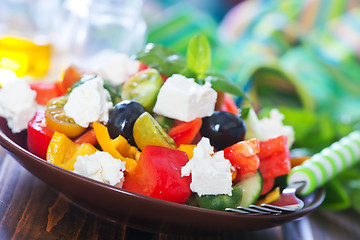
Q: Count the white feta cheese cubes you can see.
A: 7